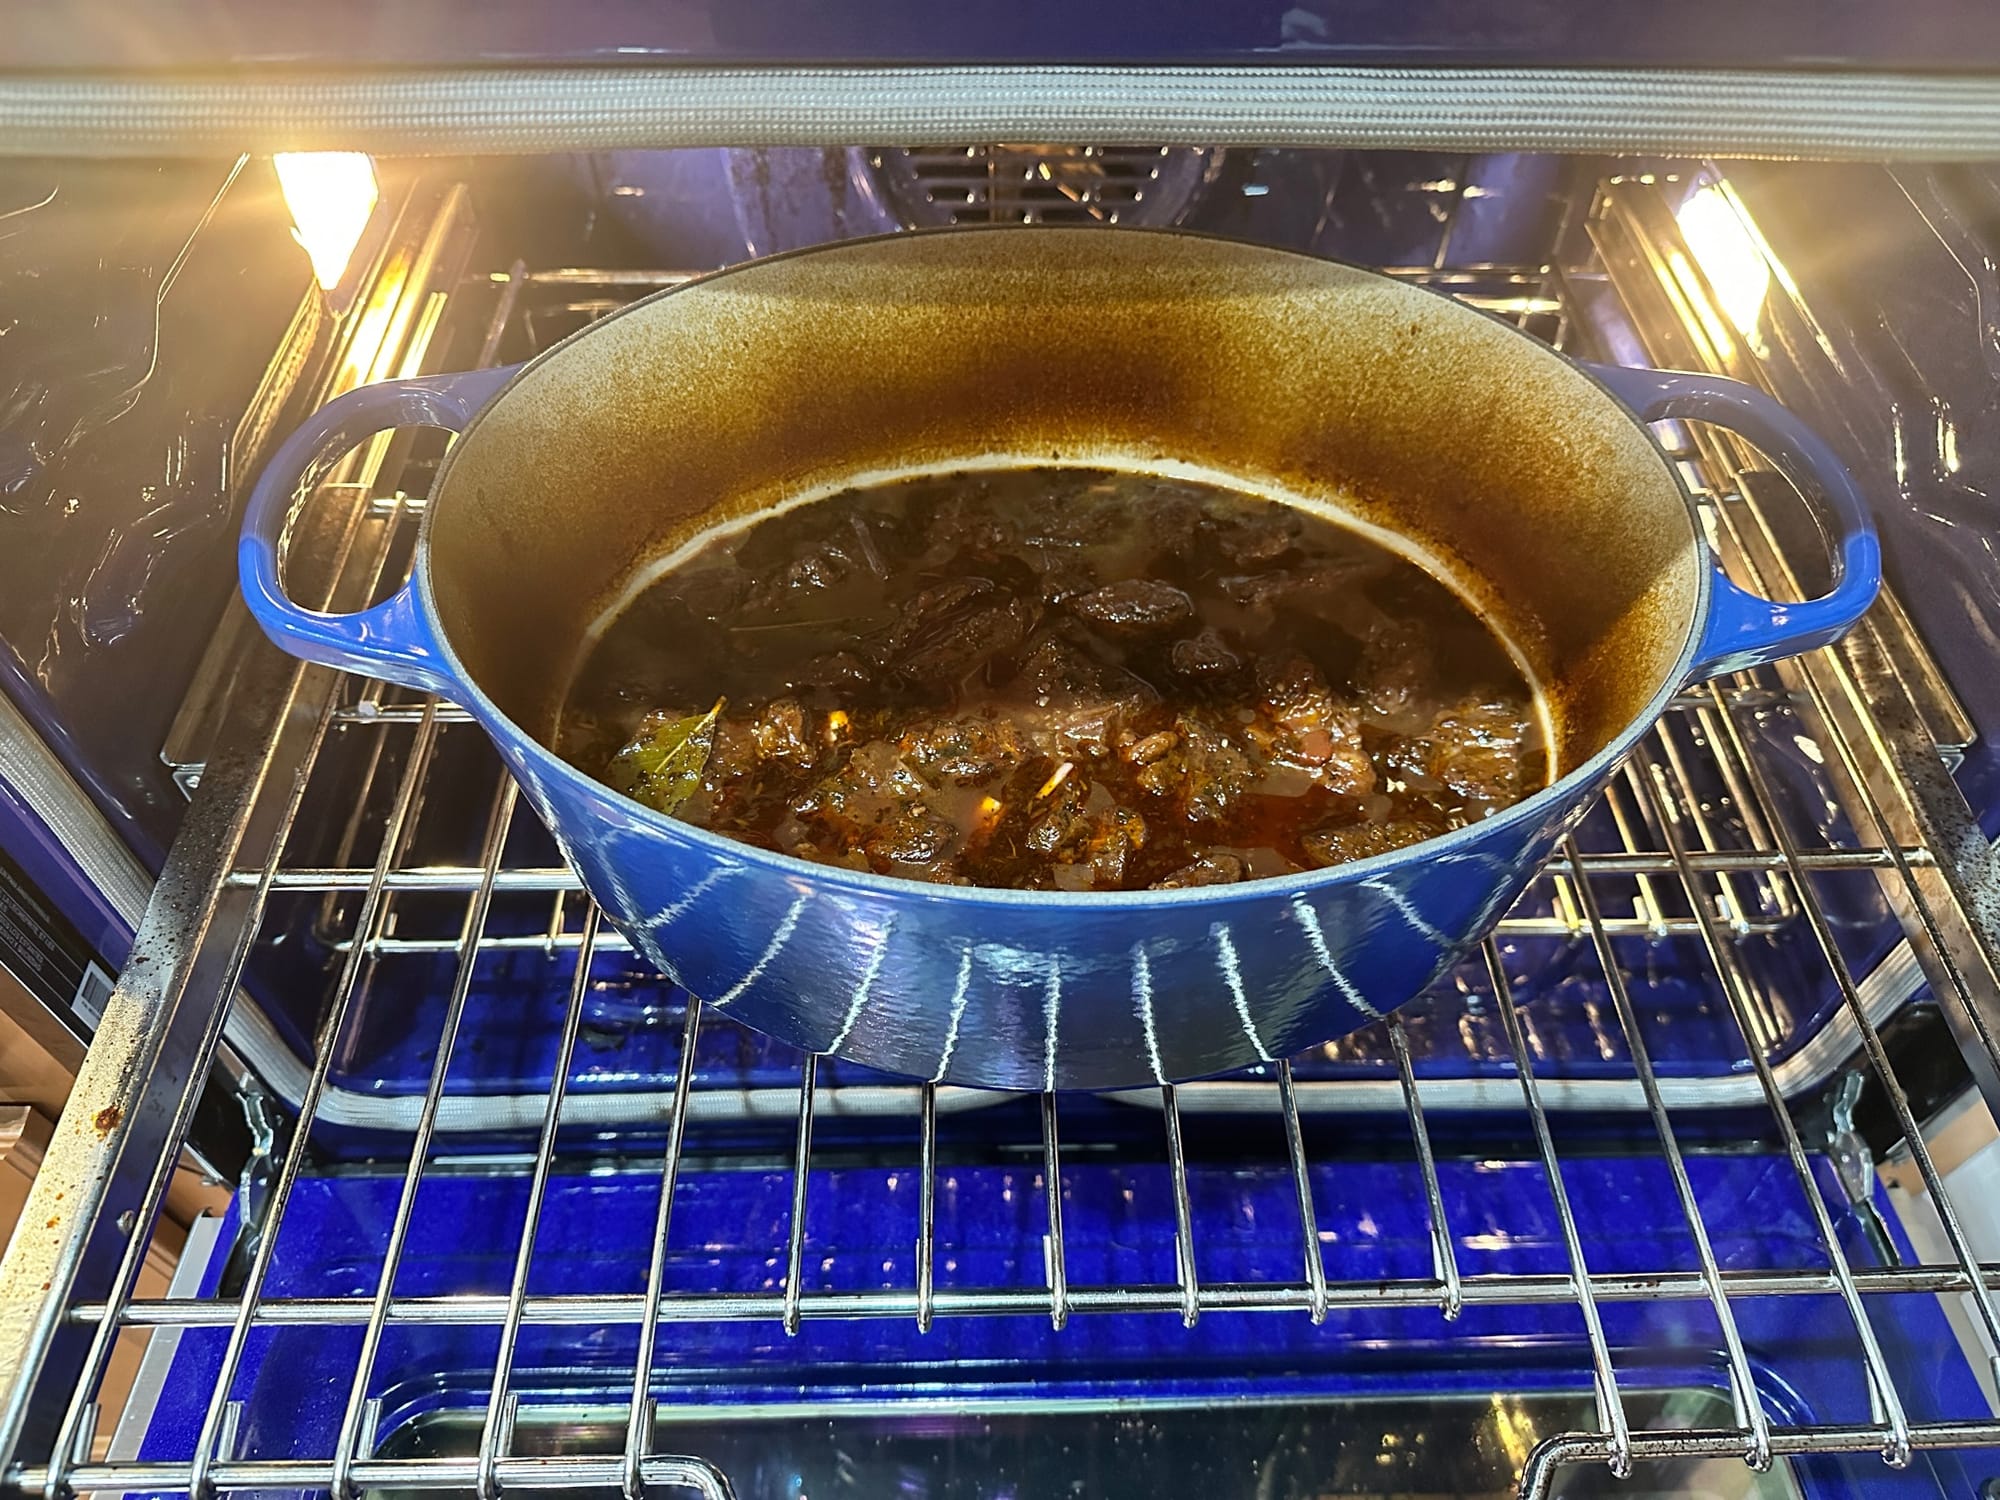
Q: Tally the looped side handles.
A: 2